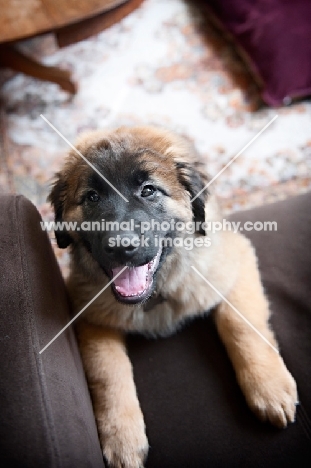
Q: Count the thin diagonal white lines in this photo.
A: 4